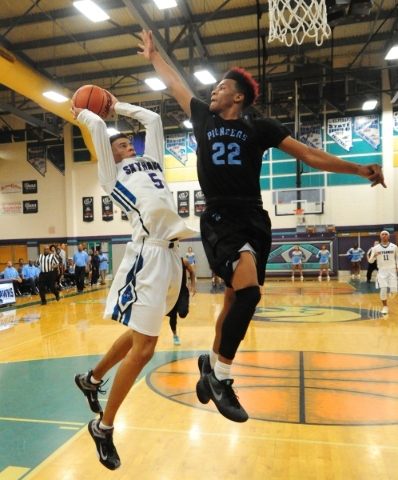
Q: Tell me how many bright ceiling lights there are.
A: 9